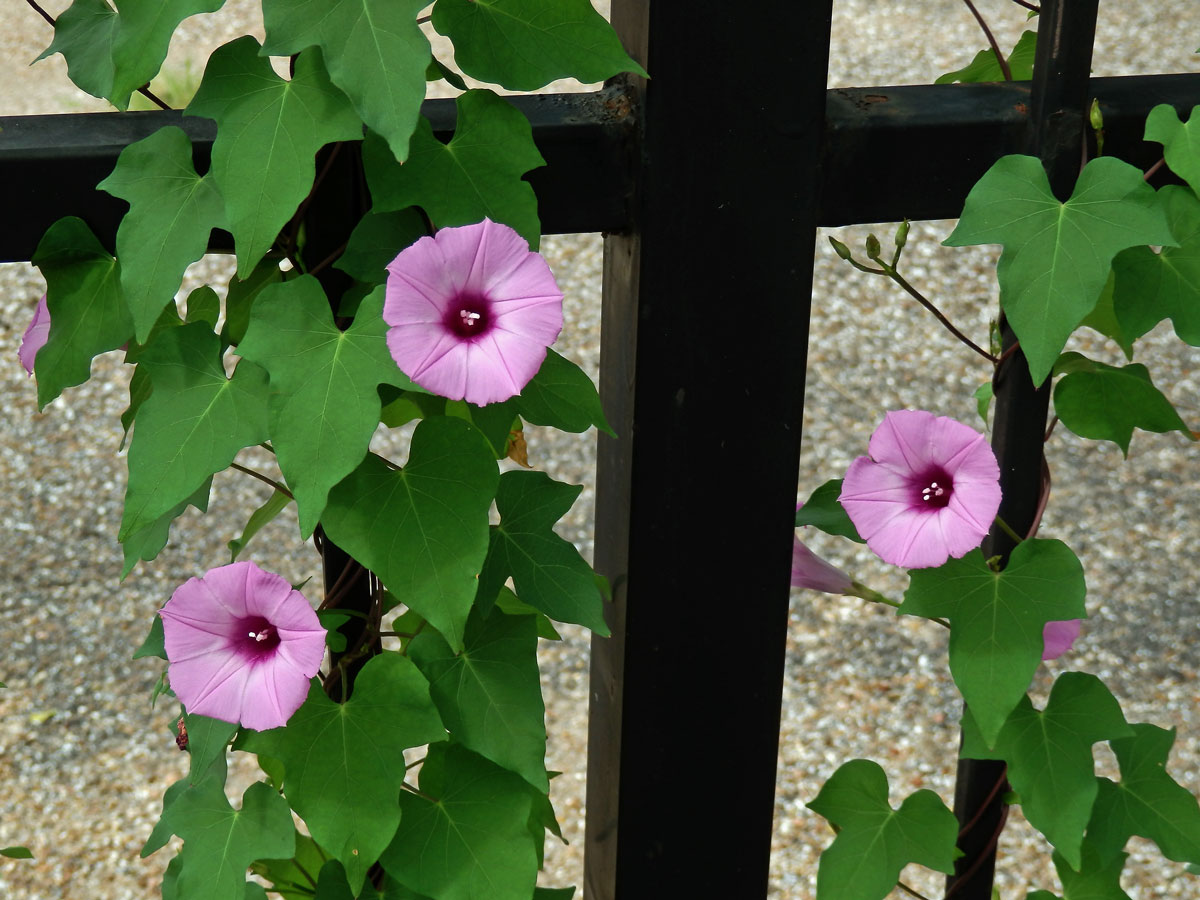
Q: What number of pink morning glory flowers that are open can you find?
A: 3